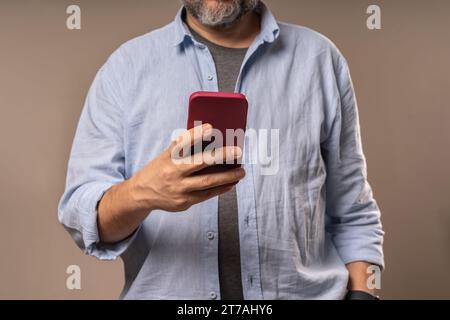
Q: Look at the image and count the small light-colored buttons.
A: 3